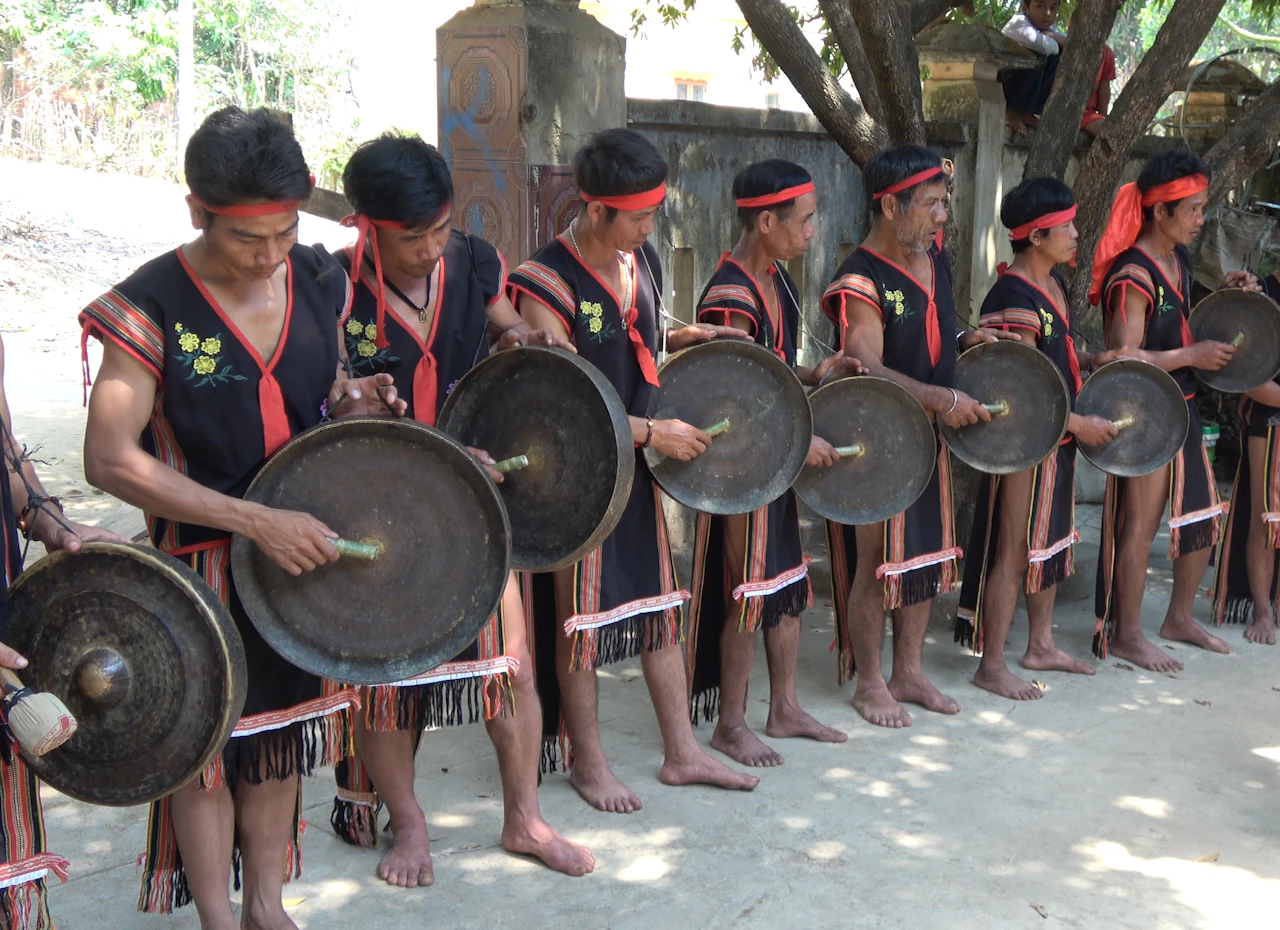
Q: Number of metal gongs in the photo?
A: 8